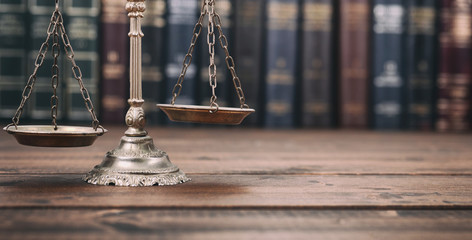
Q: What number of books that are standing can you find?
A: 14